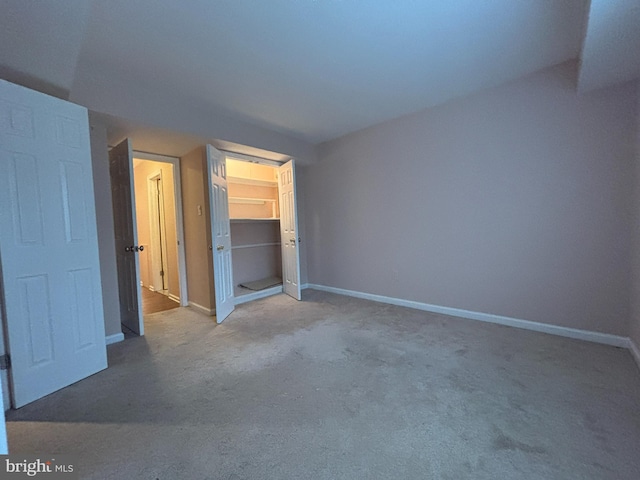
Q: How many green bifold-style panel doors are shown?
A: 0